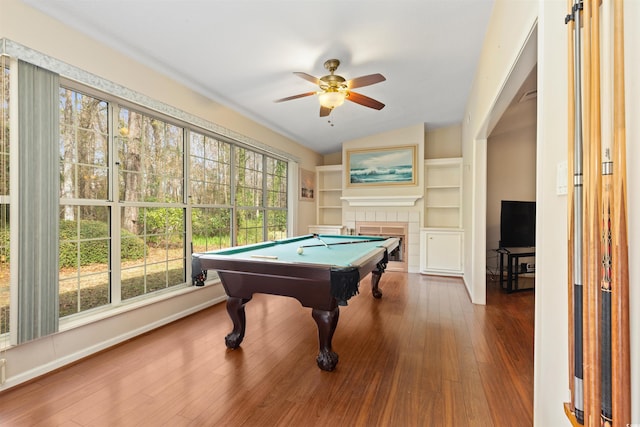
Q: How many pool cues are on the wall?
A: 6